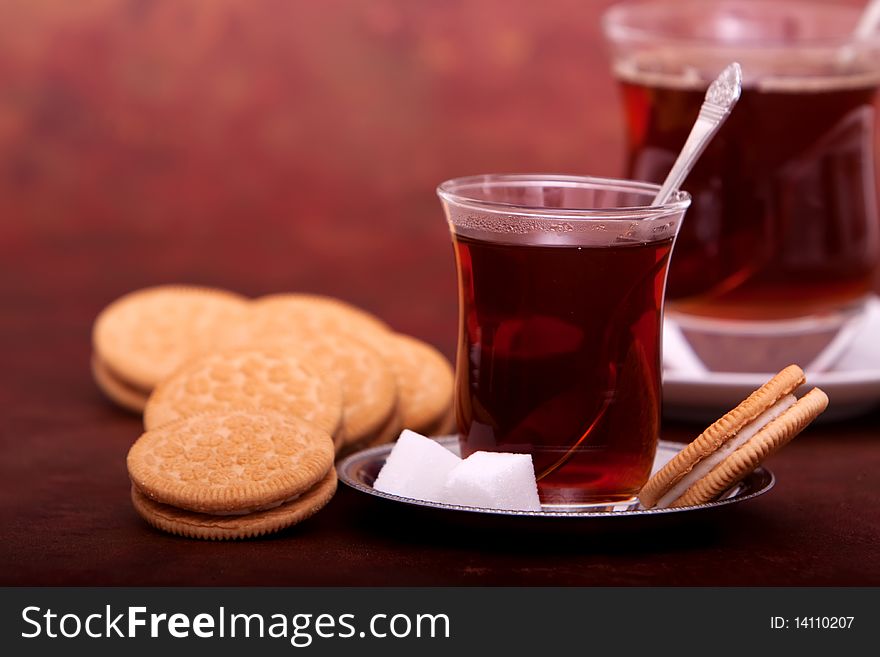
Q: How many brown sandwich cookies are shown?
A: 7